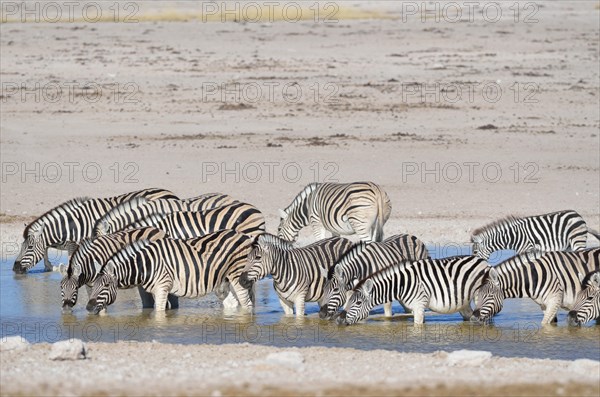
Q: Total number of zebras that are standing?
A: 12